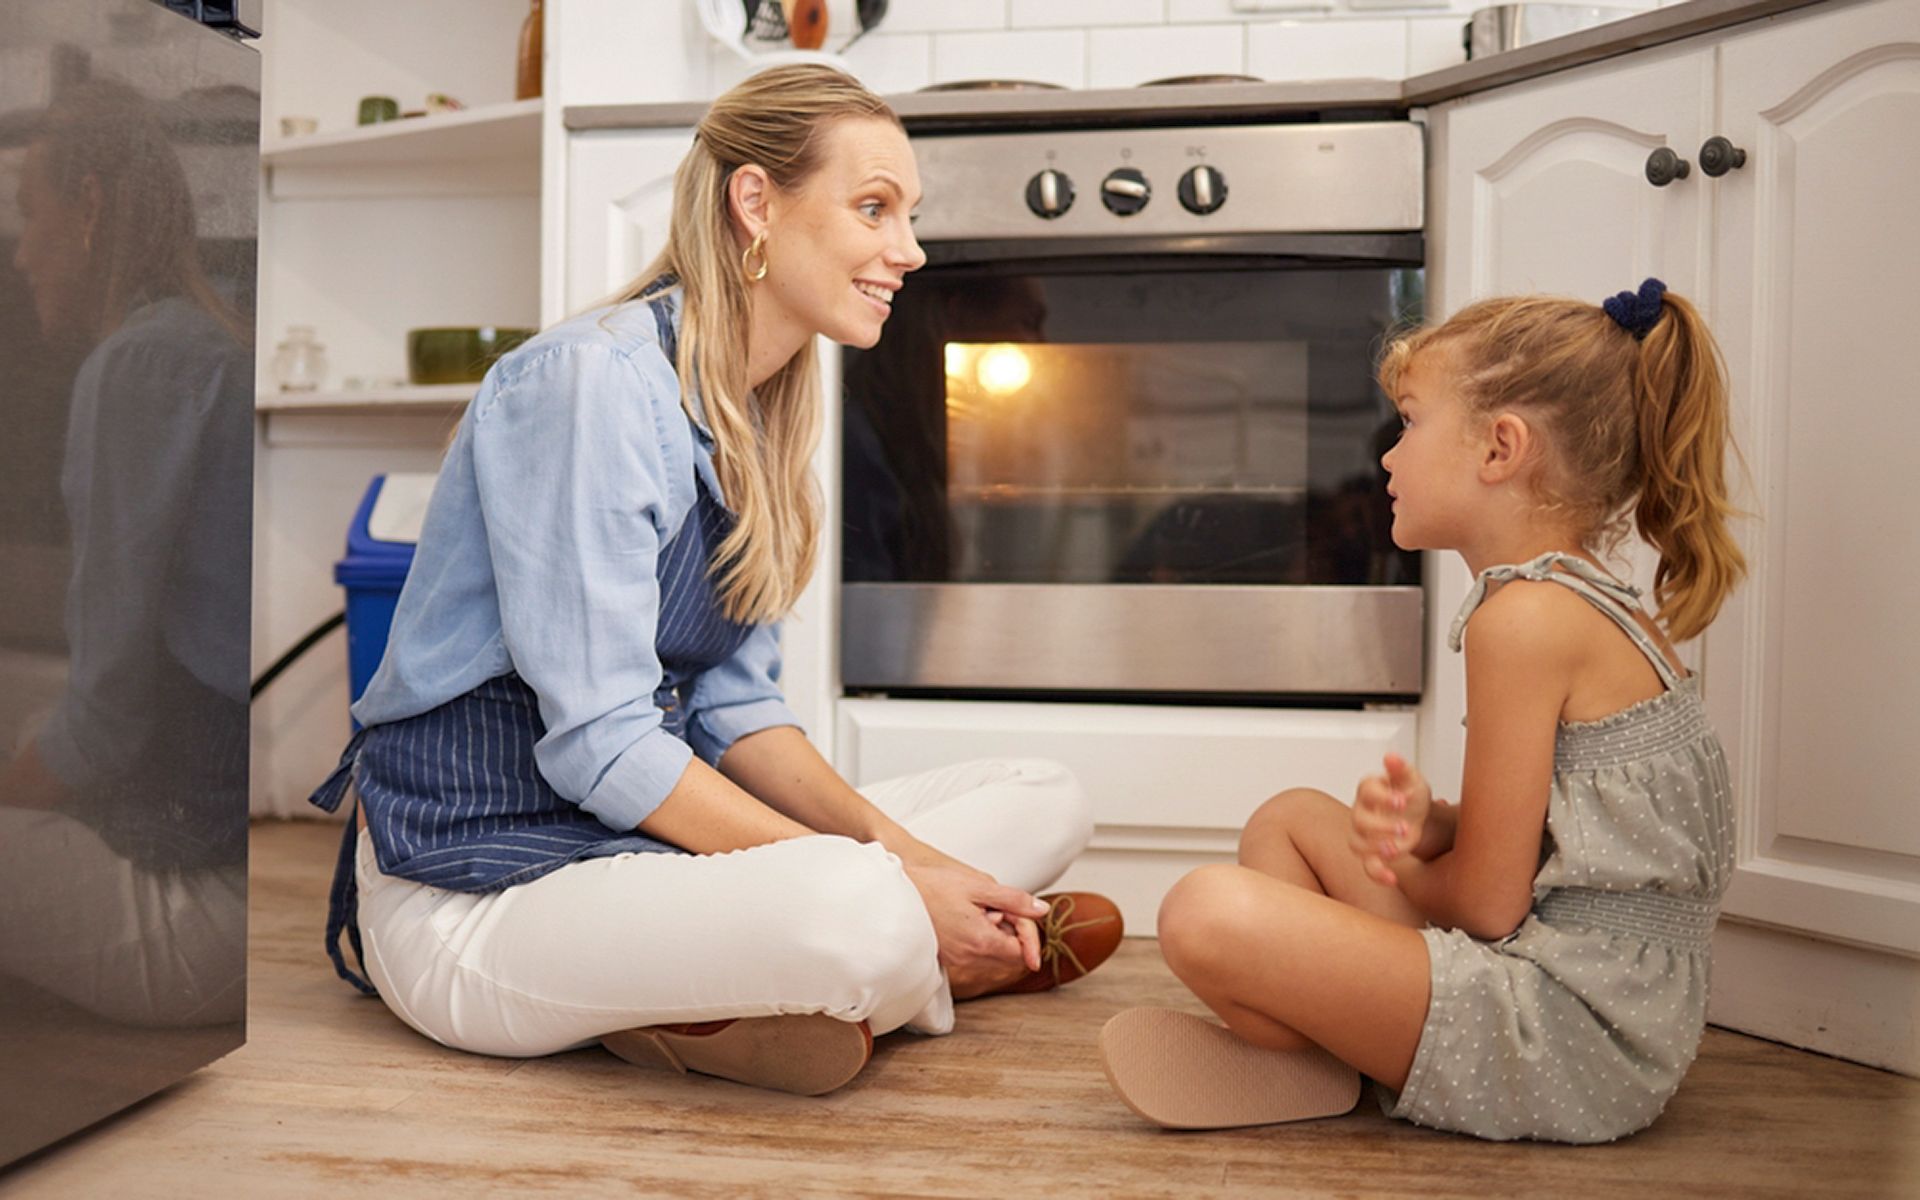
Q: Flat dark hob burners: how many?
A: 2